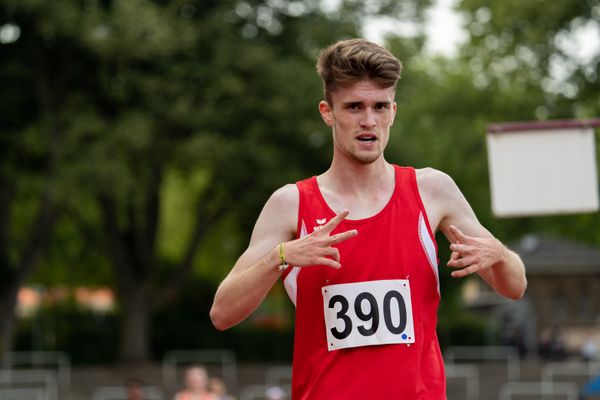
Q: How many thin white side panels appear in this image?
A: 2